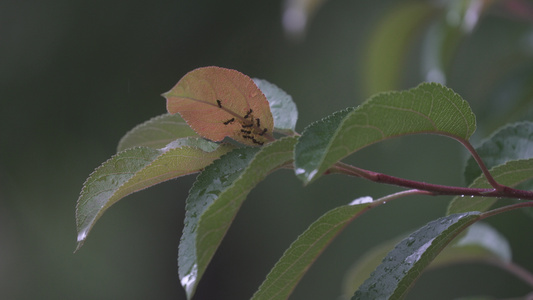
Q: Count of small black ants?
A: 9